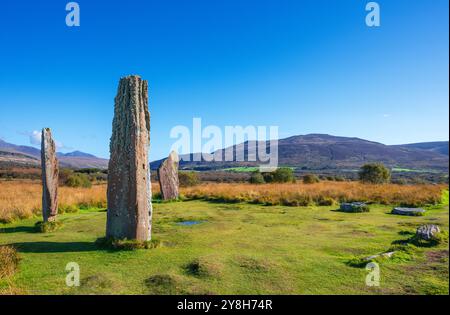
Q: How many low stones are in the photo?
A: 4